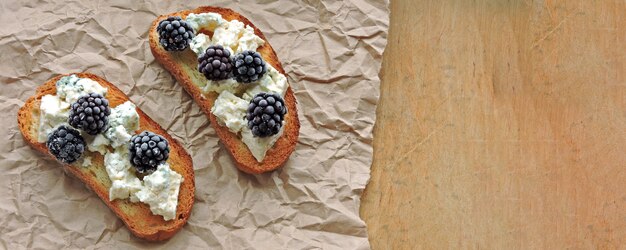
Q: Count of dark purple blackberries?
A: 7